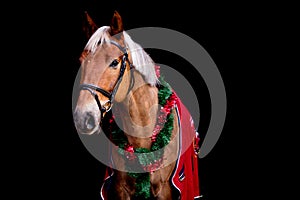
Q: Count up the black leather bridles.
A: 1